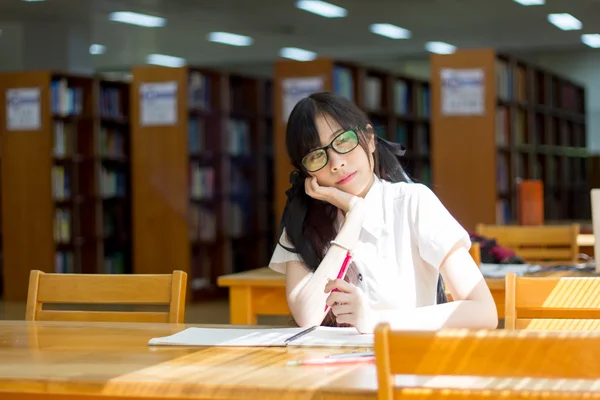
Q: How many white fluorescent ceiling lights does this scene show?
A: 11